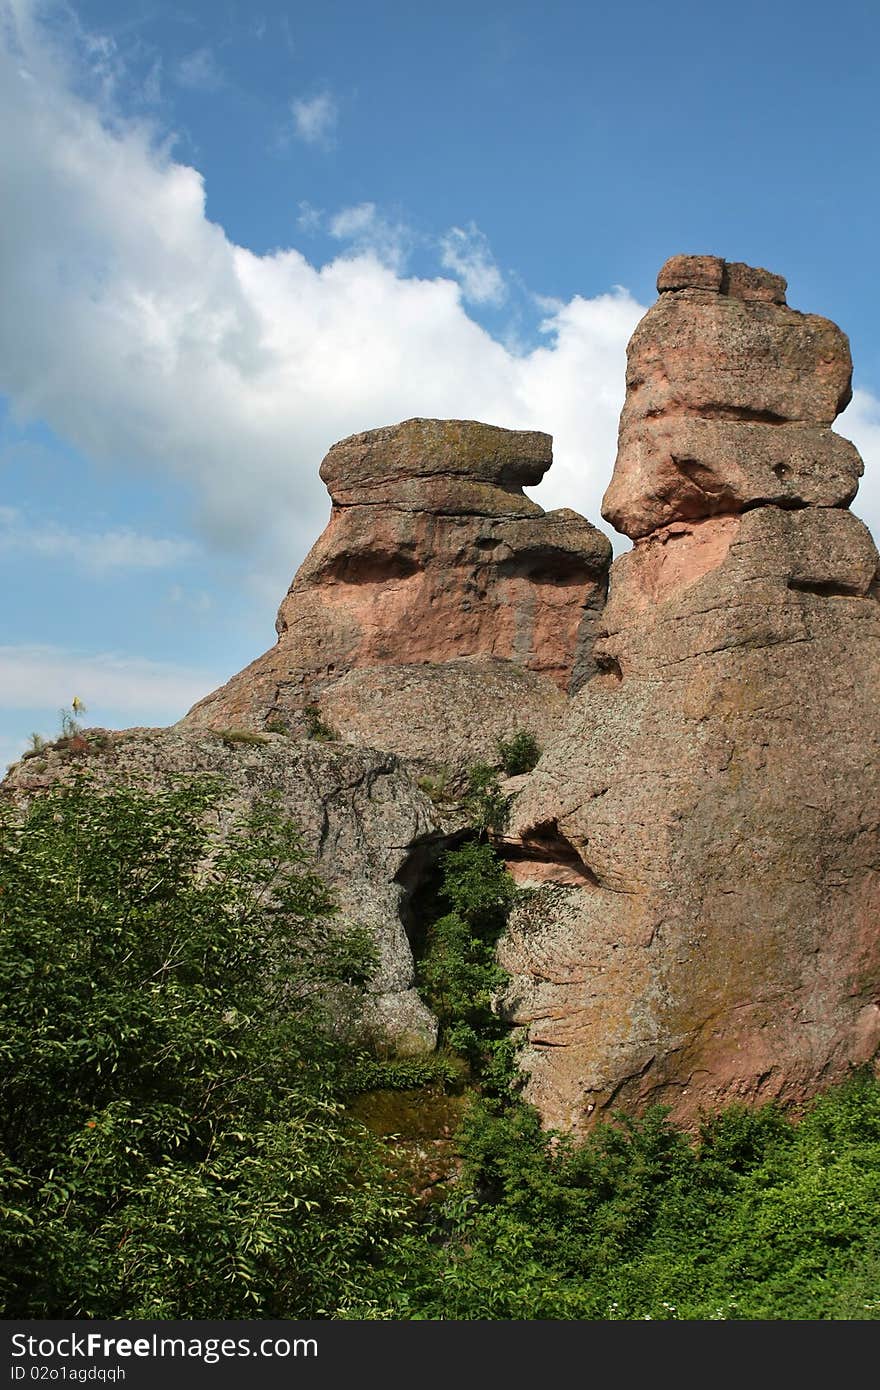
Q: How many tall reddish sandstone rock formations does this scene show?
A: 2